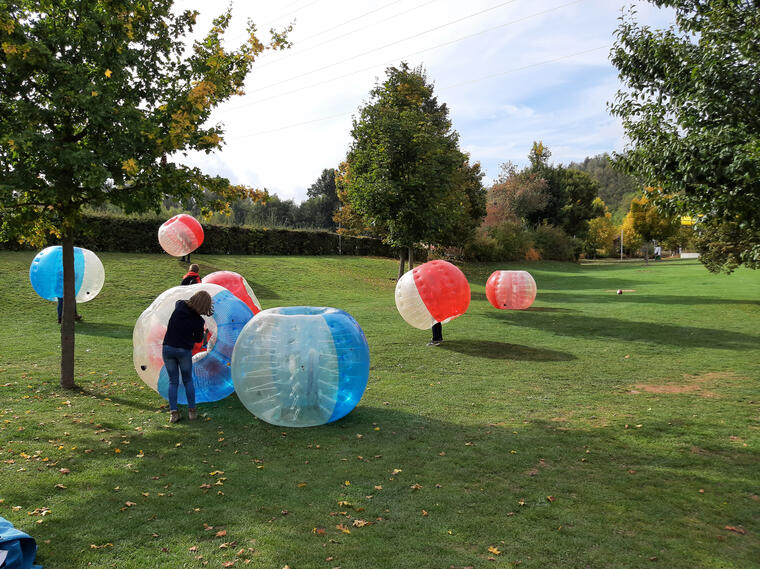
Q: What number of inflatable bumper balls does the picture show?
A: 7